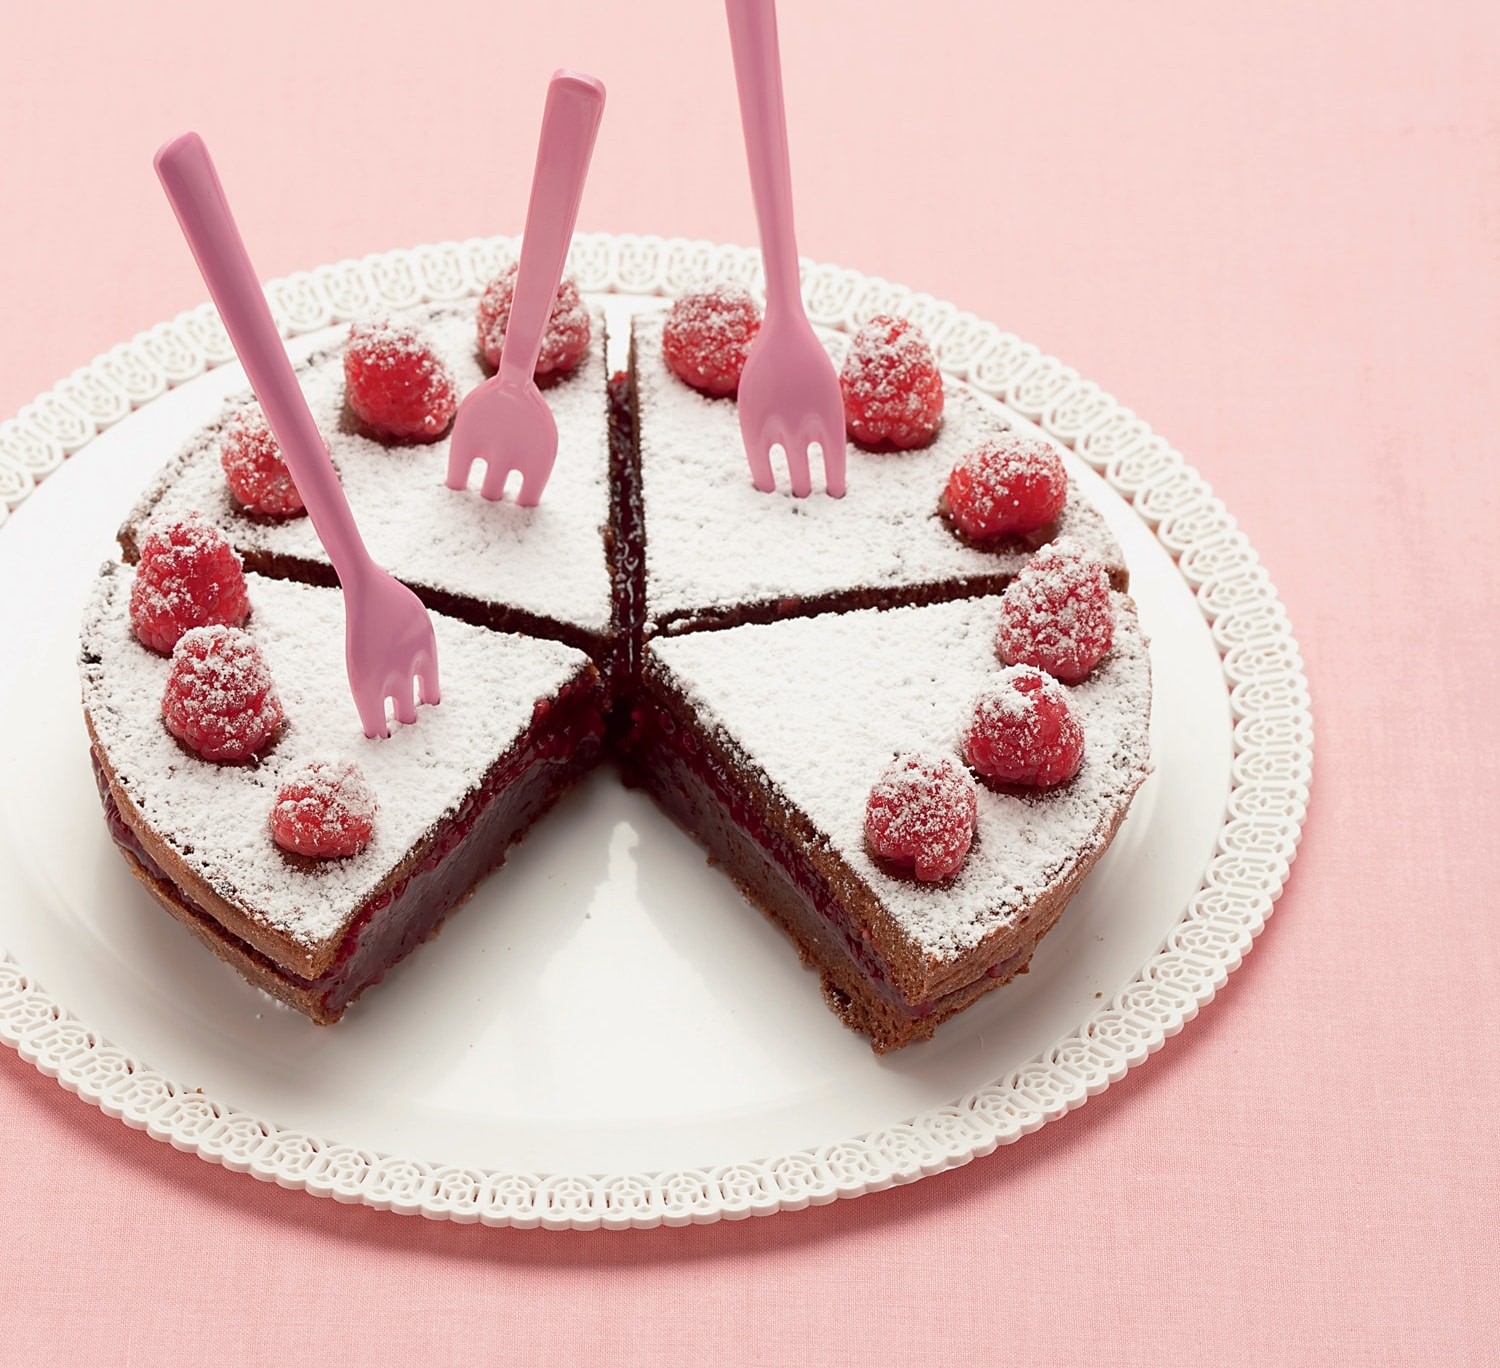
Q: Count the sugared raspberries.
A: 12